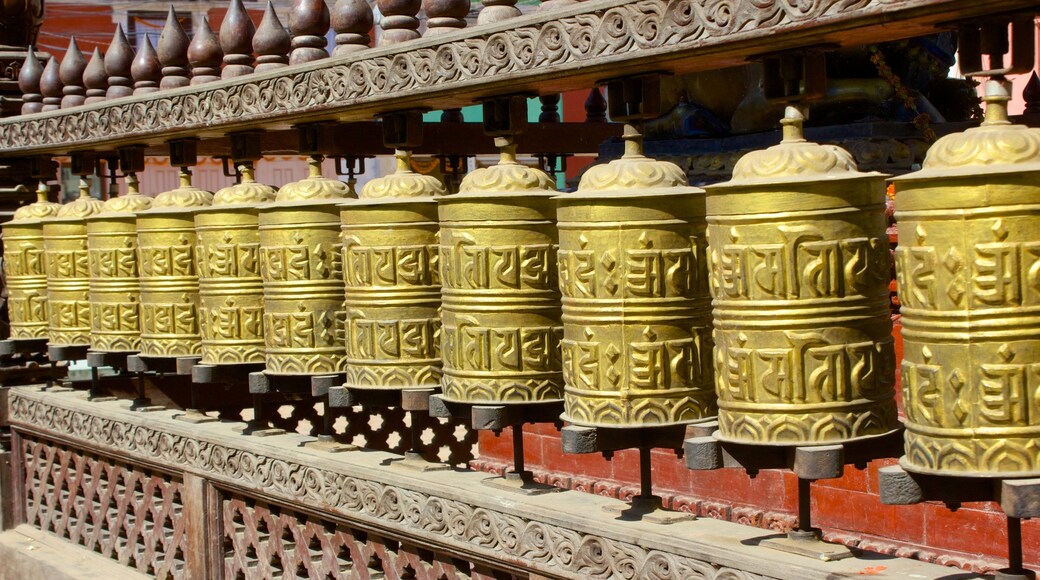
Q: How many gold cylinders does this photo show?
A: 11